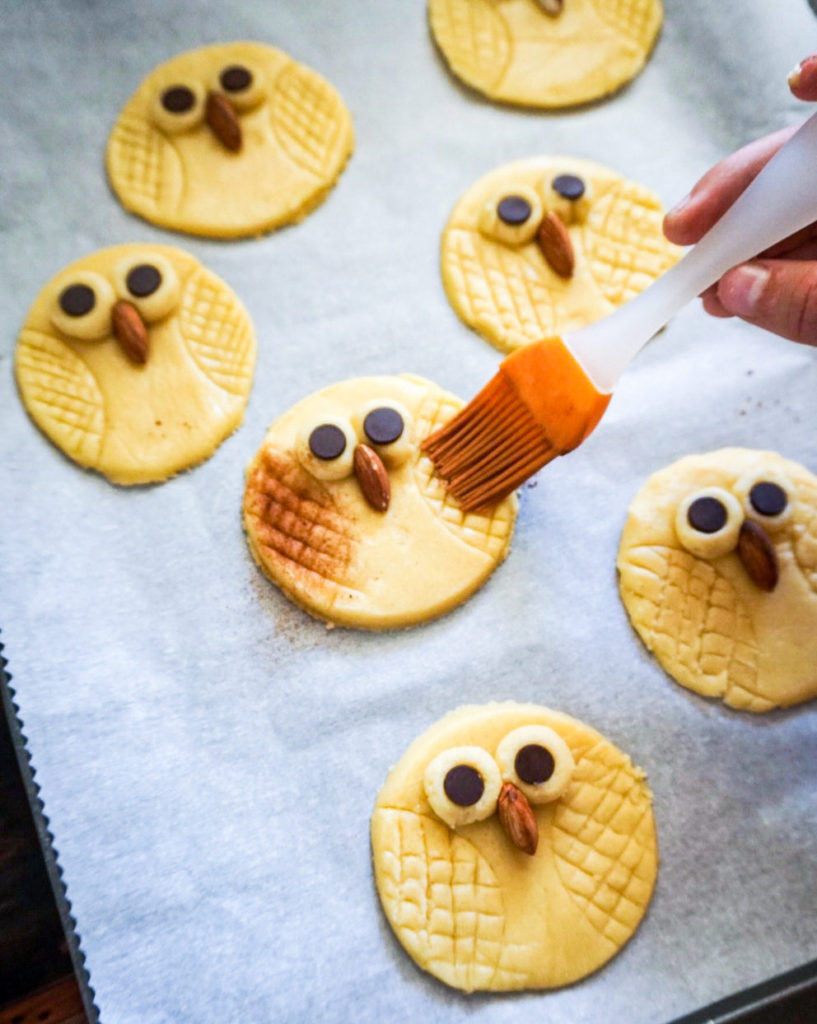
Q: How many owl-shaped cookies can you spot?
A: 7